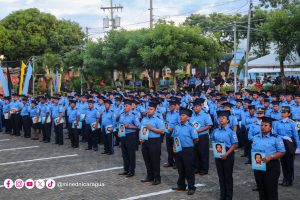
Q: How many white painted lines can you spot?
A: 5